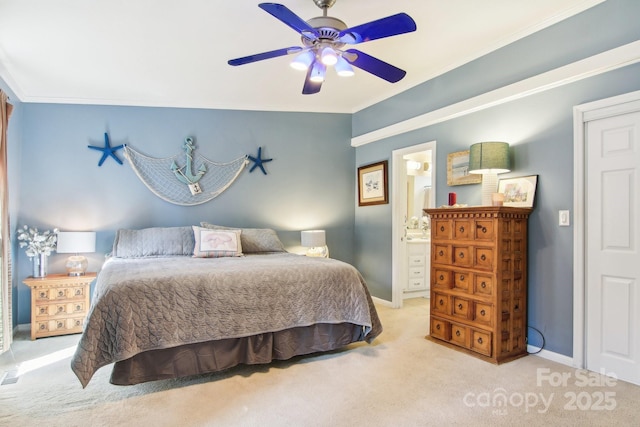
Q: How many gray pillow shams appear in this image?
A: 2